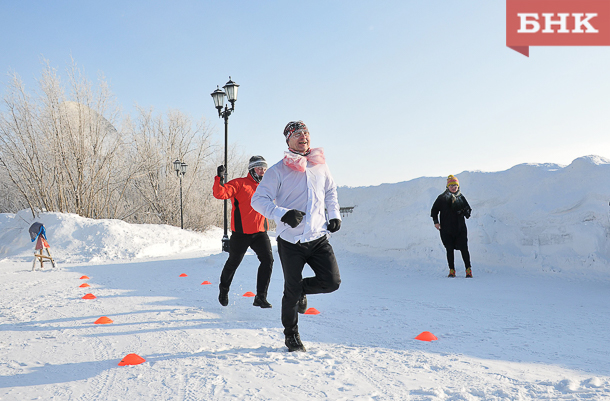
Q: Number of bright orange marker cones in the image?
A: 10